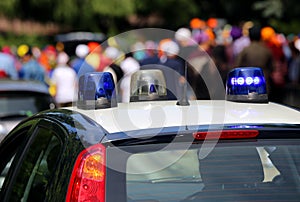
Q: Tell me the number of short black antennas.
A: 1